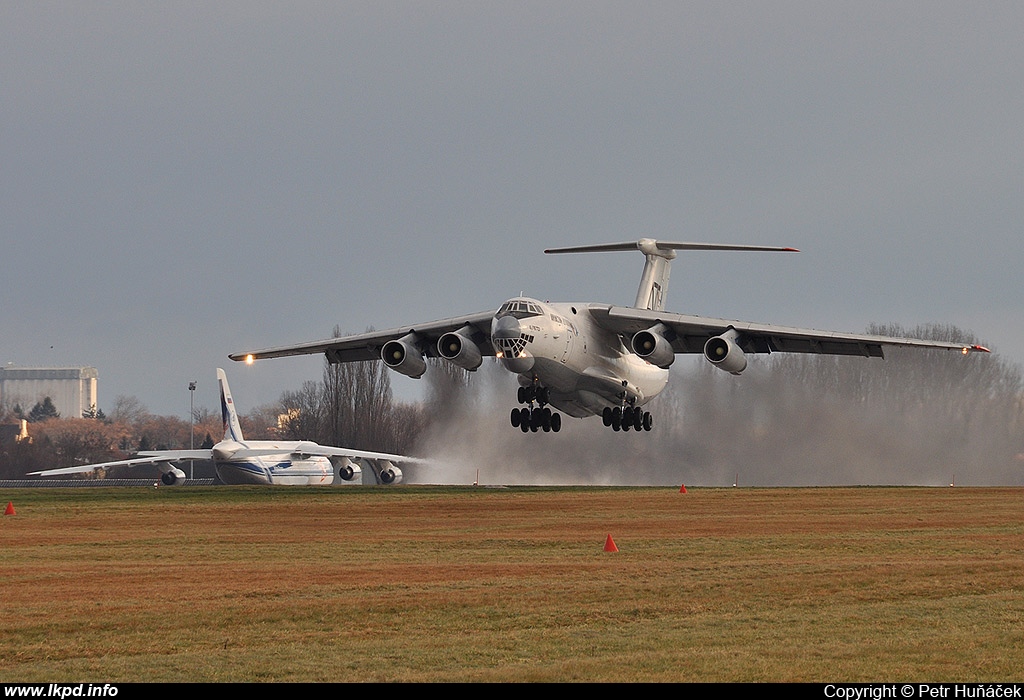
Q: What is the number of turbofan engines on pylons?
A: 7